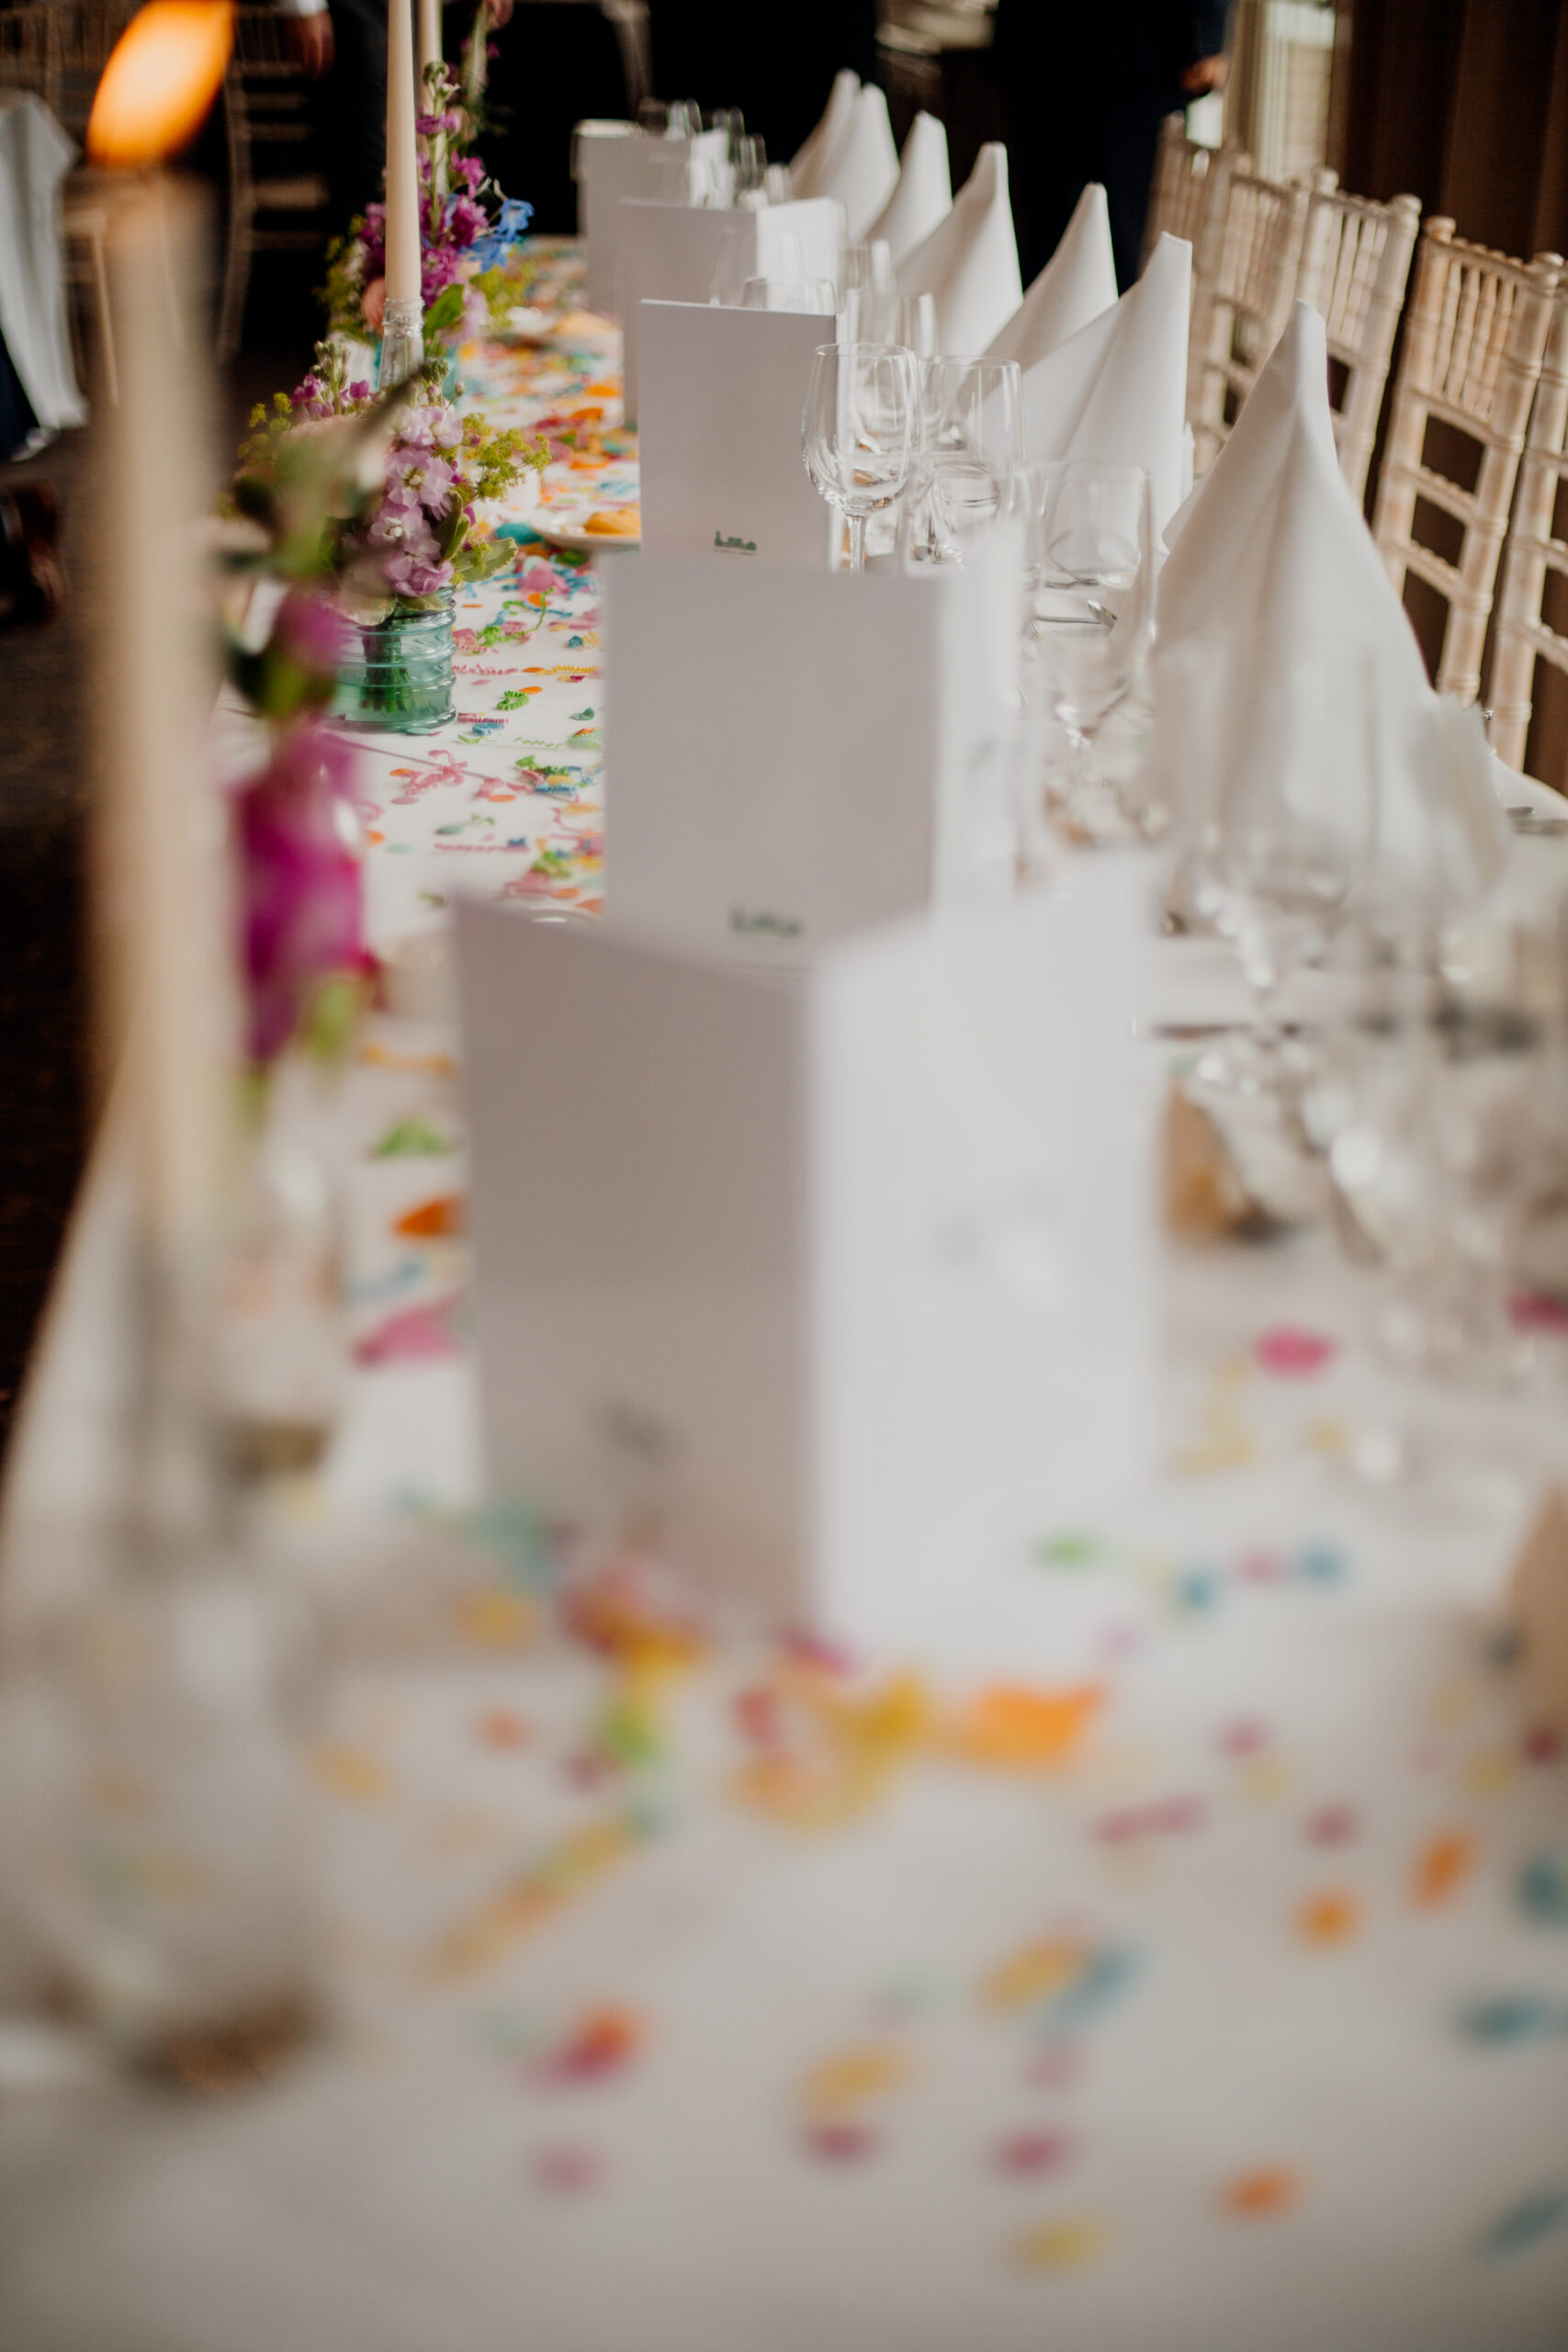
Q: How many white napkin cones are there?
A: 7